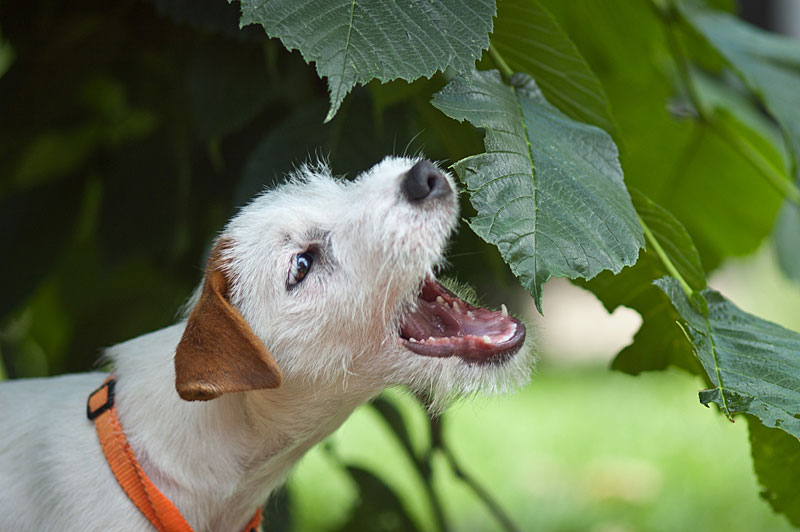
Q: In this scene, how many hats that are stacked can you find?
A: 0